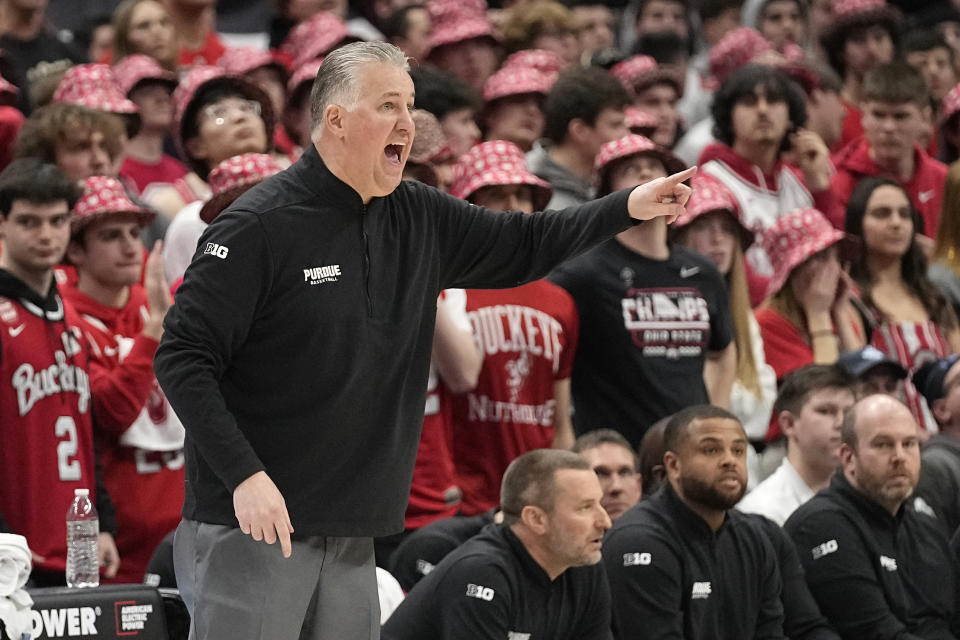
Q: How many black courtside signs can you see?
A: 1